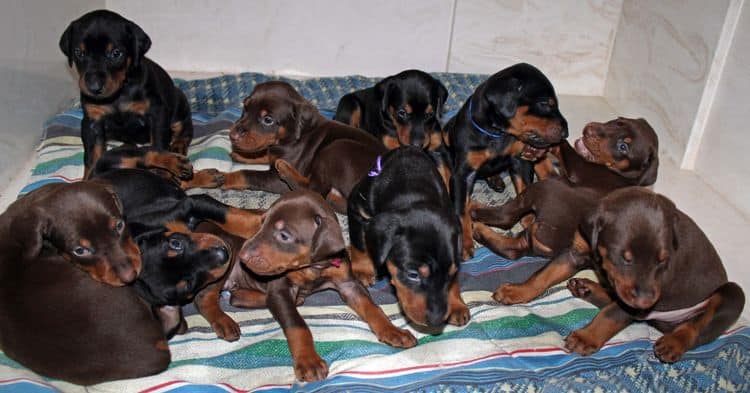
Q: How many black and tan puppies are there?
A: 5